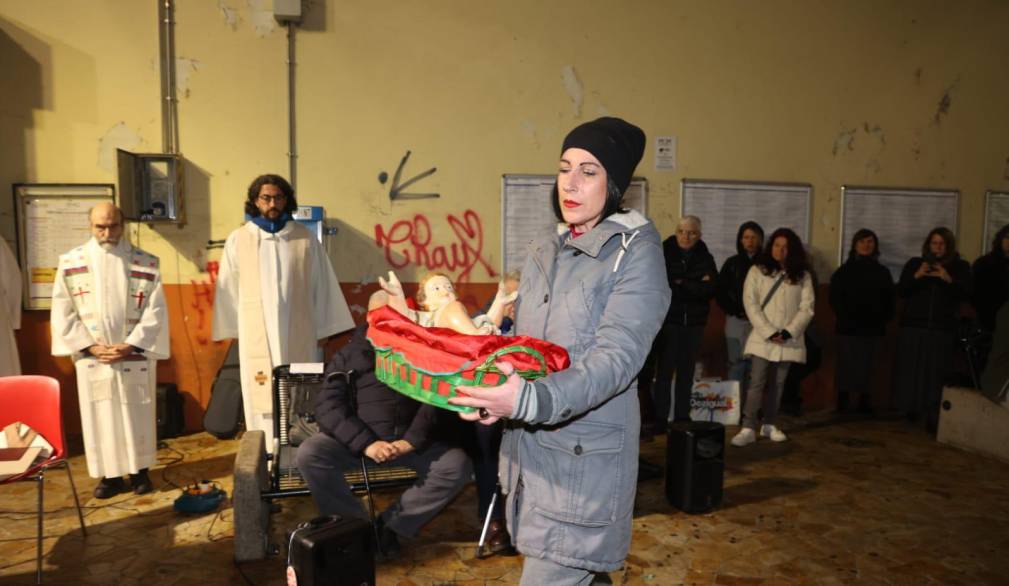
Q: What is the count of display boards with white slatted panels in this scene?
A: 4